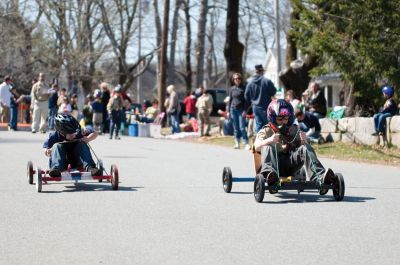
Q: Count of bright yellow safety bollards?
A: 0